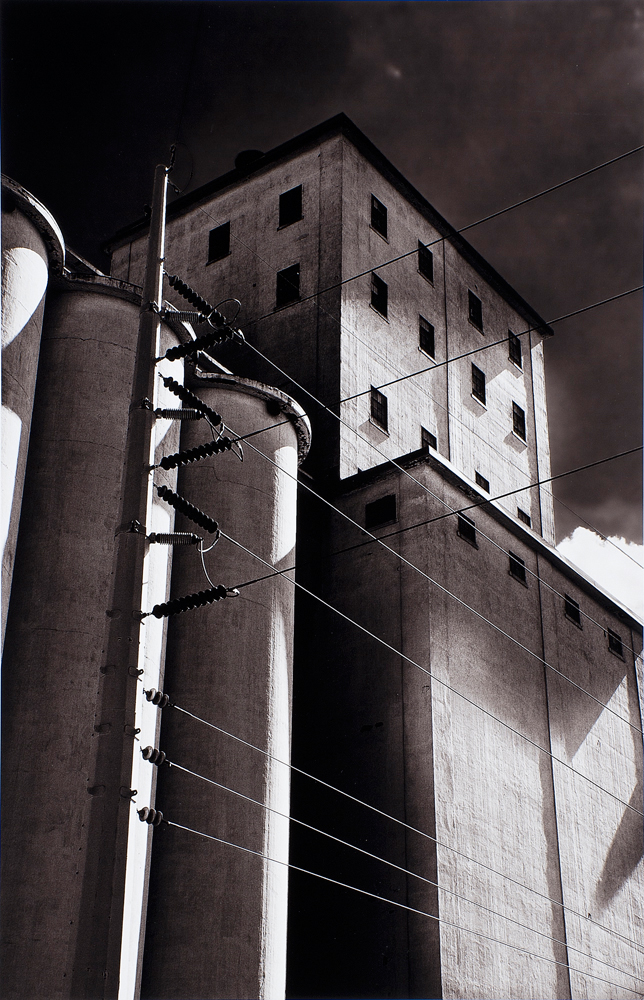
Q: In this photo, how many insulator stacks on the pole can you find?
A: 12